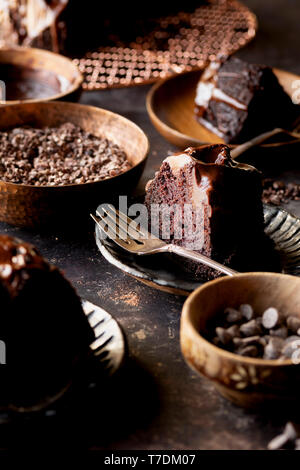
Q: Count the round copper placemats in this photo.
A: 1